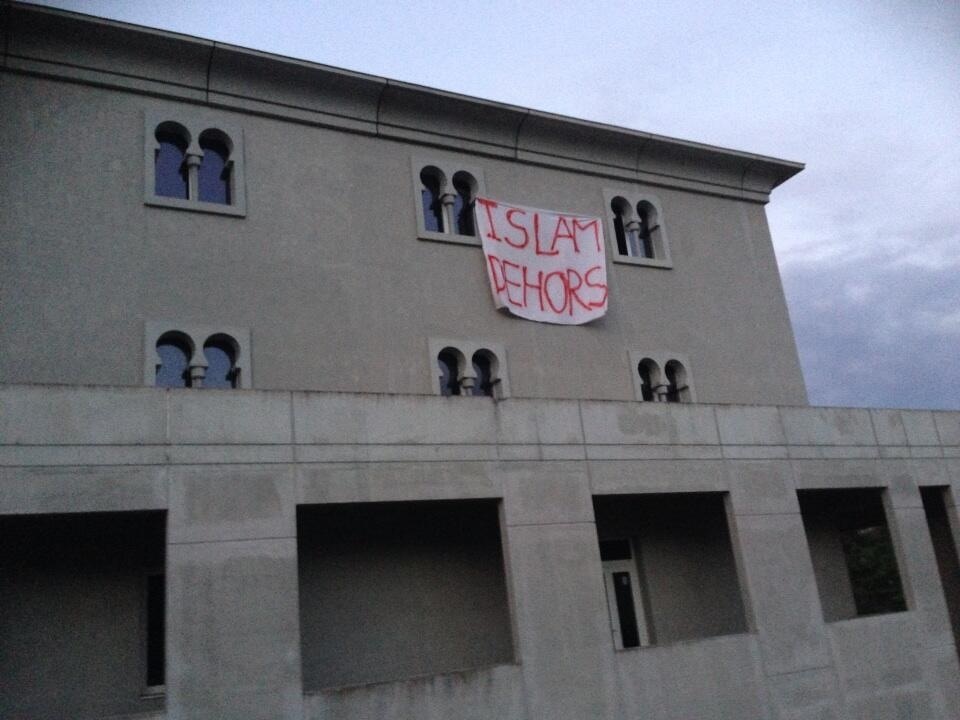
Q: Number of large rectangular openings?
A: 5